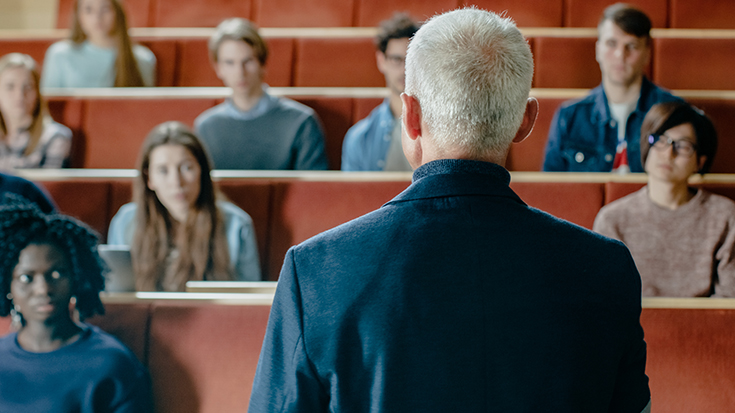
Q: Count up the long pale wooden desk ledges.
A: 4